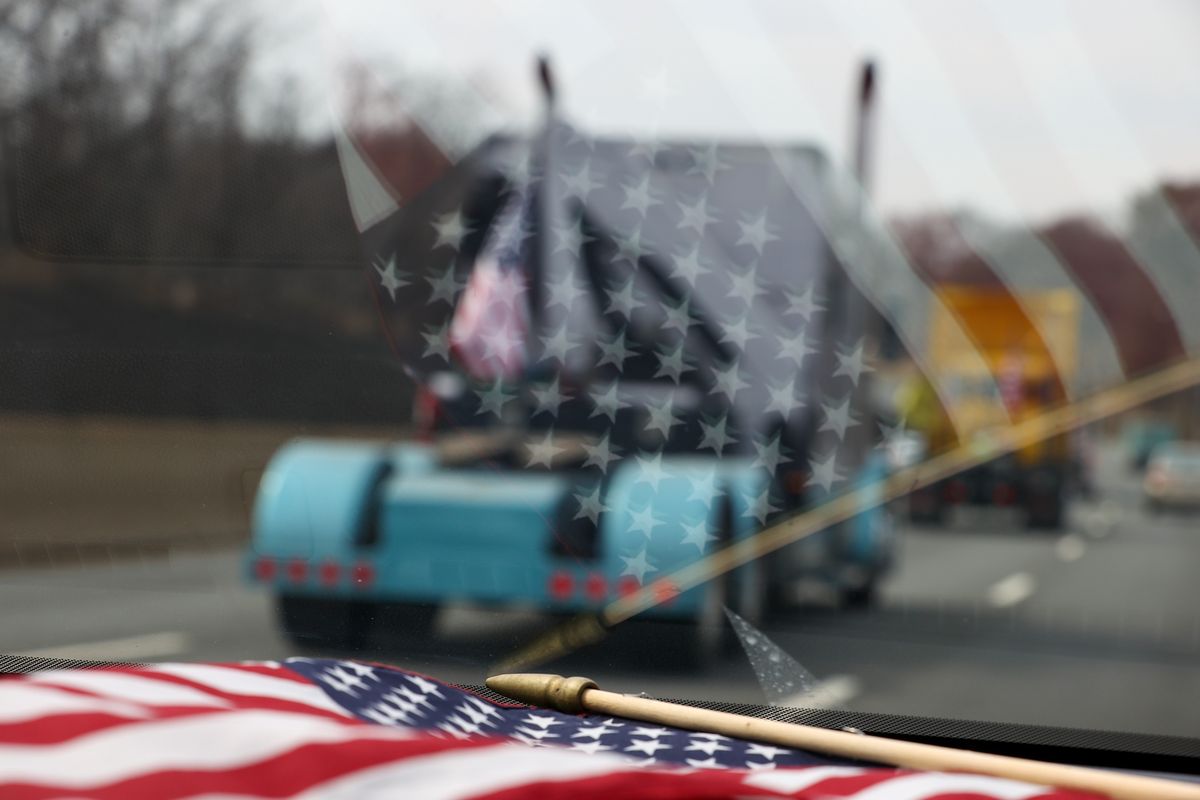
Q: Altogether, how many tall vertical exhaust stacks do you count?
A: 2